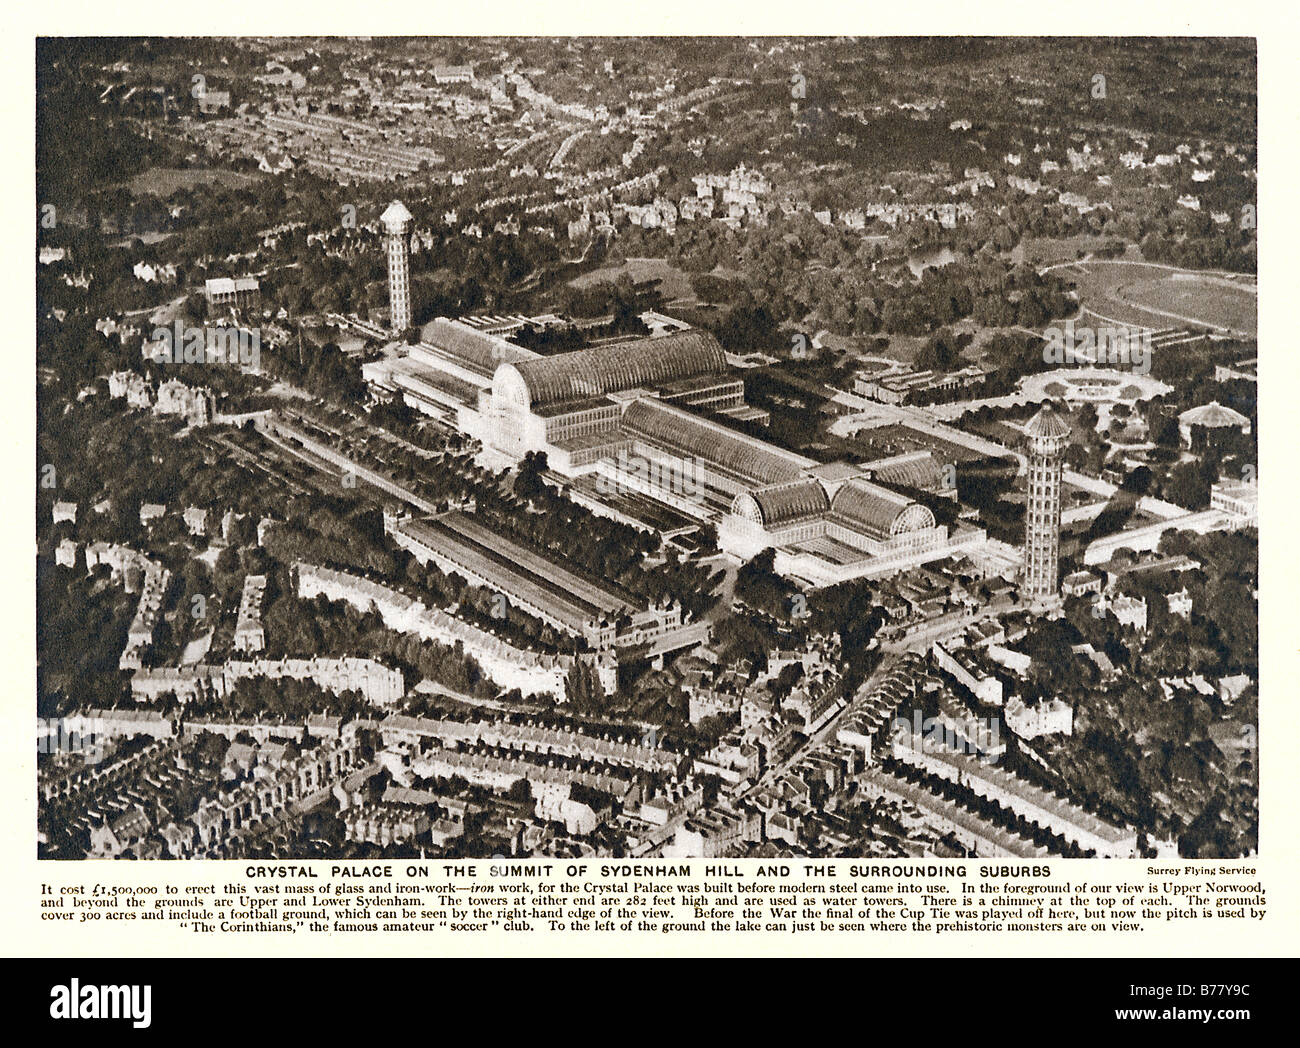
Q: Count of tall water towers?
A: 2